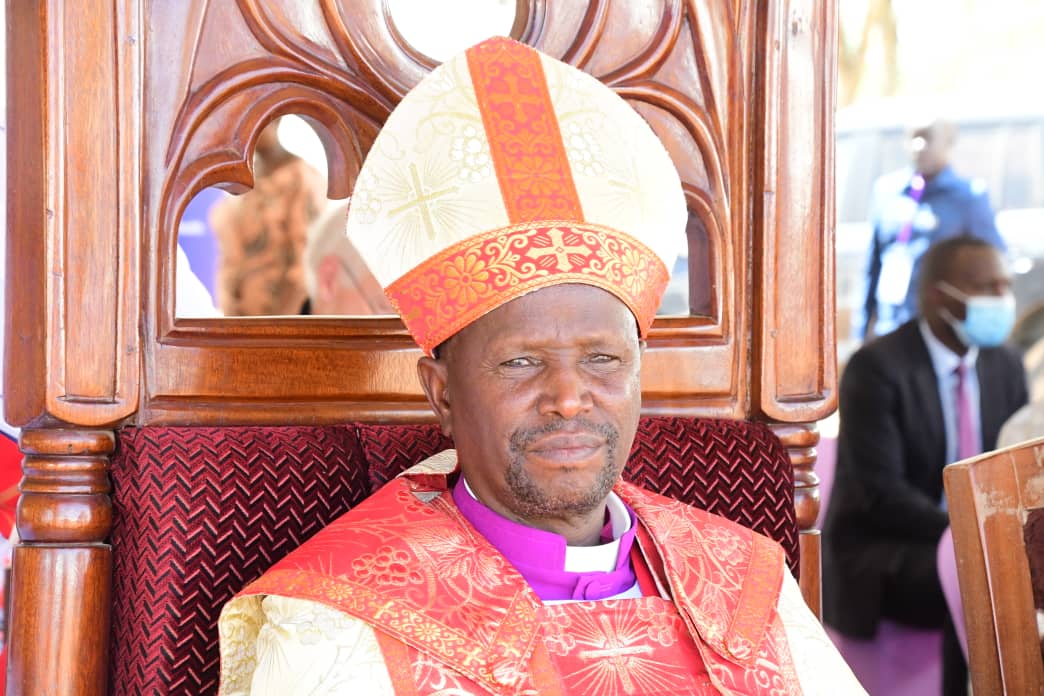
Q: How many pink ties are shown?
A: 1